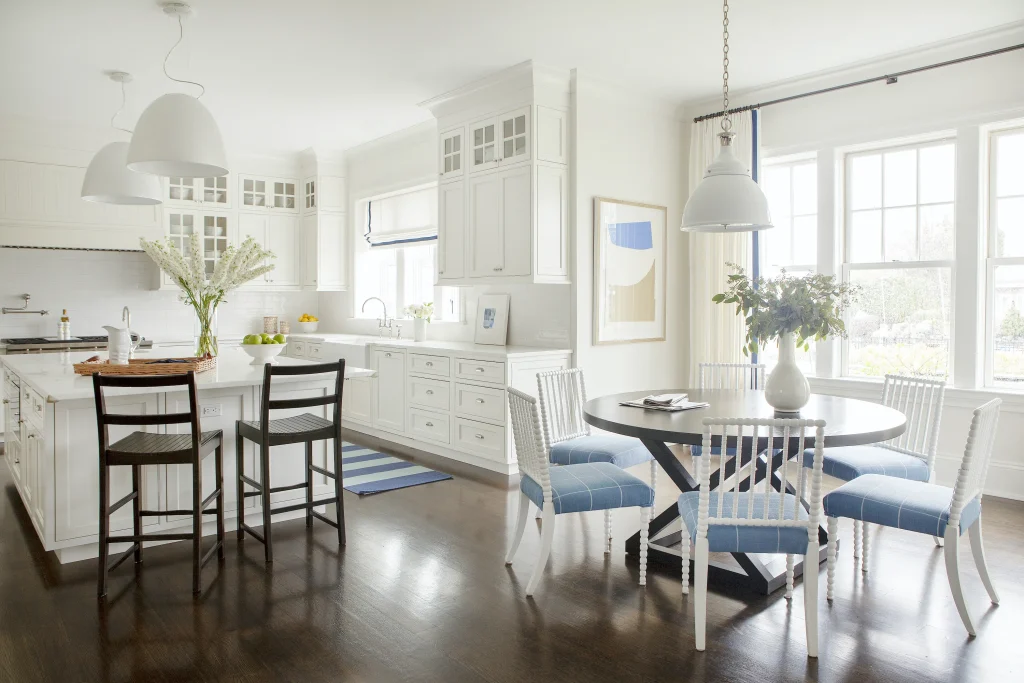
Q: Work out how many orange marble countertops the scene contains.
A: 0